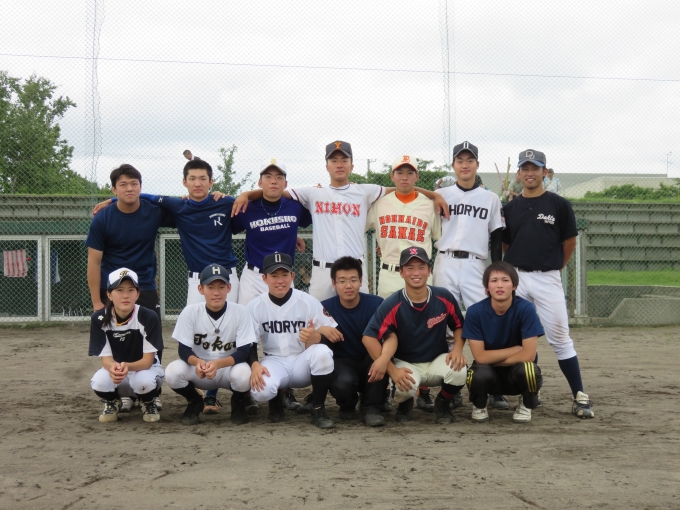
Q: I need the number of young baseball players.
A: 13